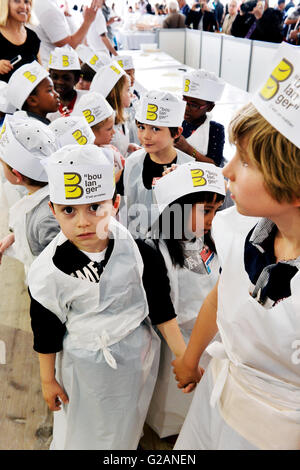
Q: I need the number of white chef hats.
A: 14